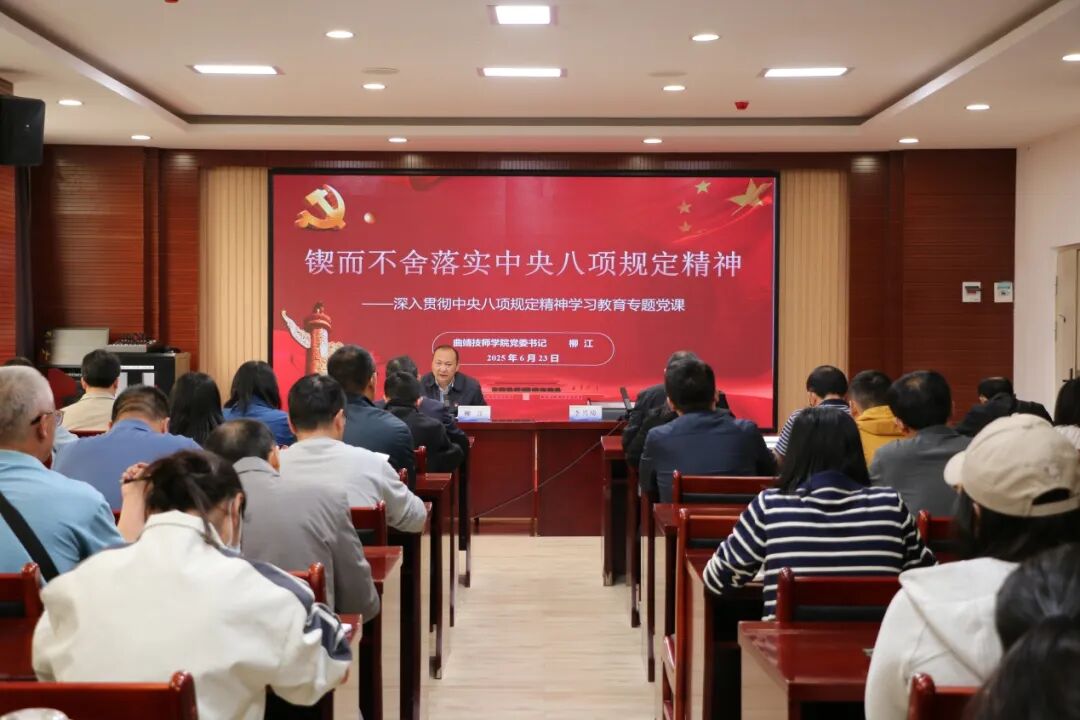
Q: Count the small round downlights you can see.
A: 11